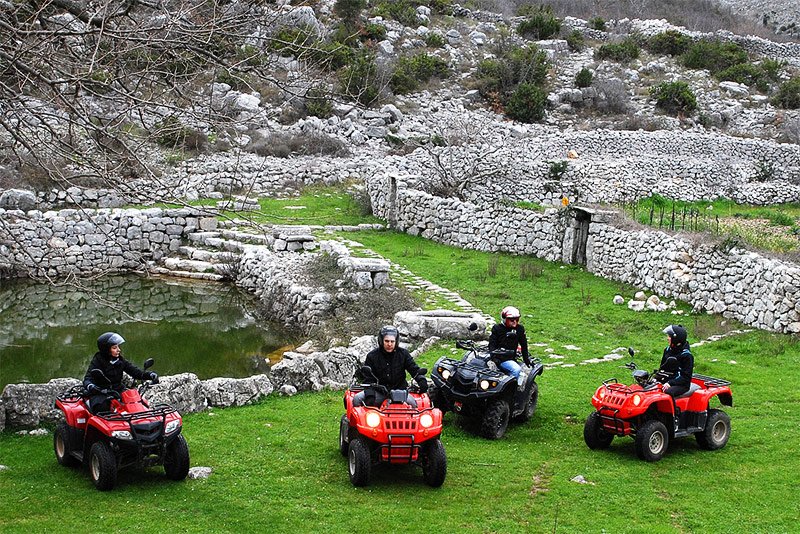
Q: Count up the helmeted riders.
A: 4